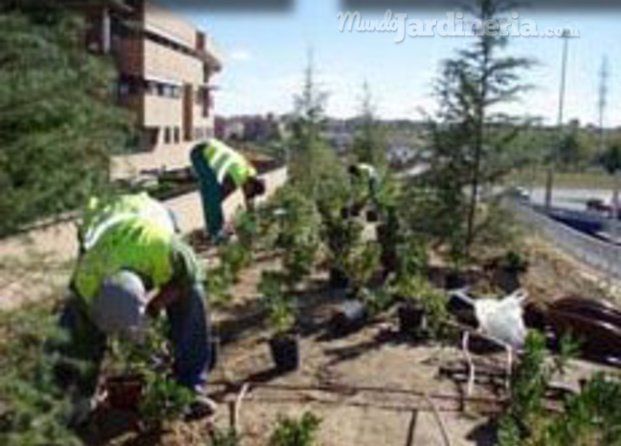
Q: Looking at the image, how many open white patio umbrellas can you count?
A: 0